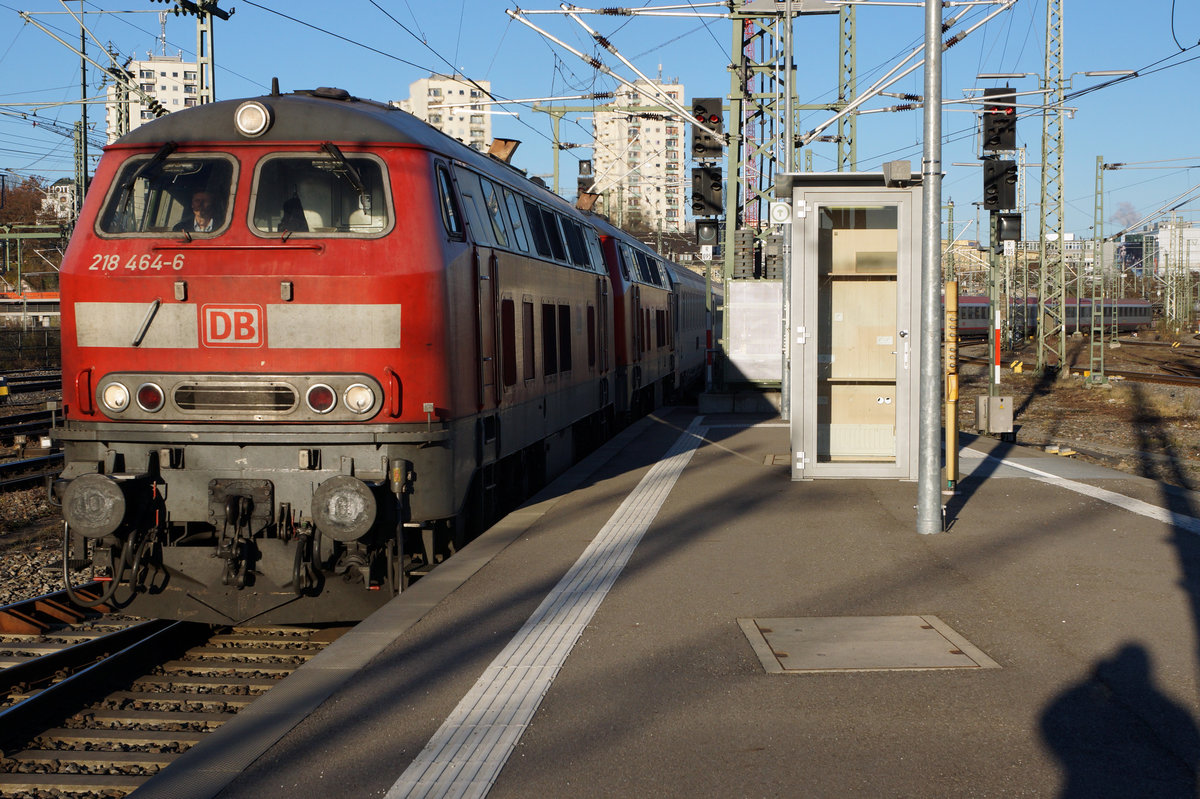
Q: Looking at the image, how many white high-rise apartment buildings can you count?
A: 3